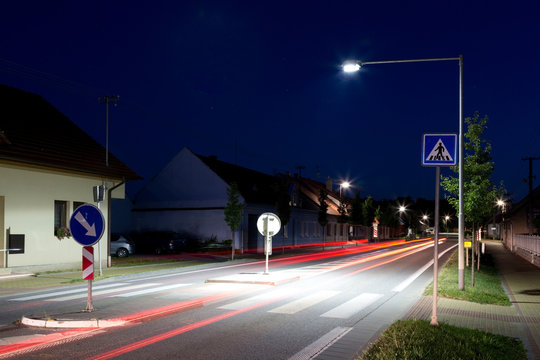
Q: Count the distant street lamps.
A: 5